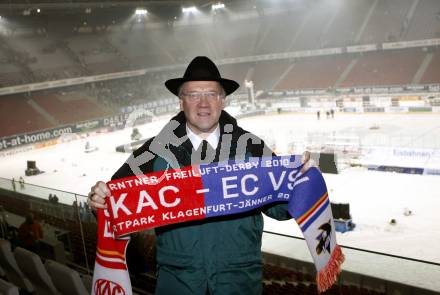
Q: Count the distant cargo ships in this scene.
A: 0